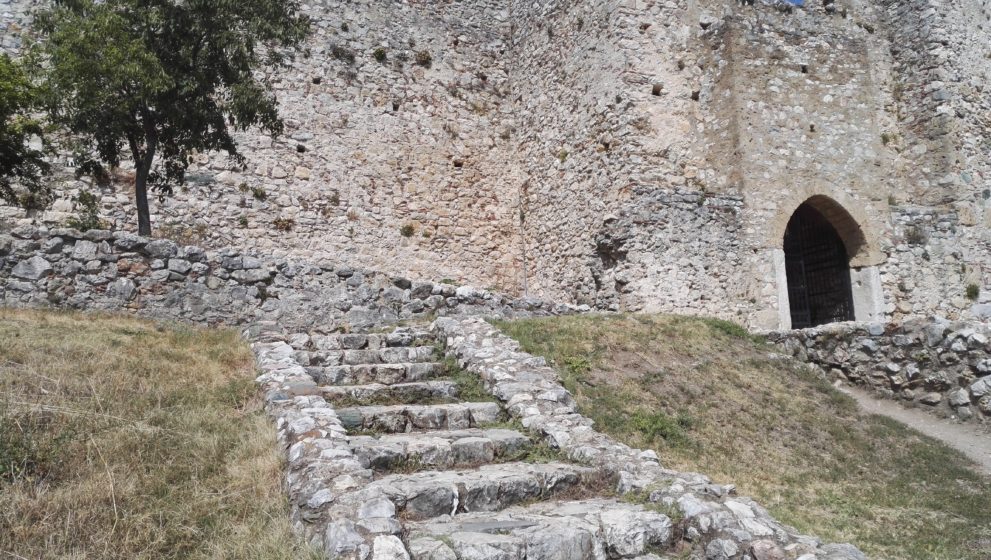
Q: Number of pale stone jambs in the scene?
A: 2